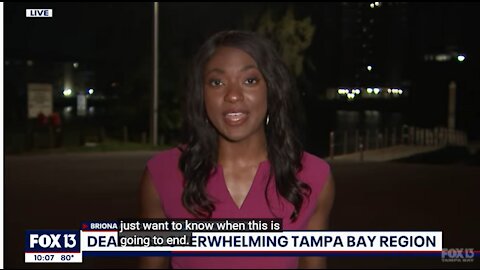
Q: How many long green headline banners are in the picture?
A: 0